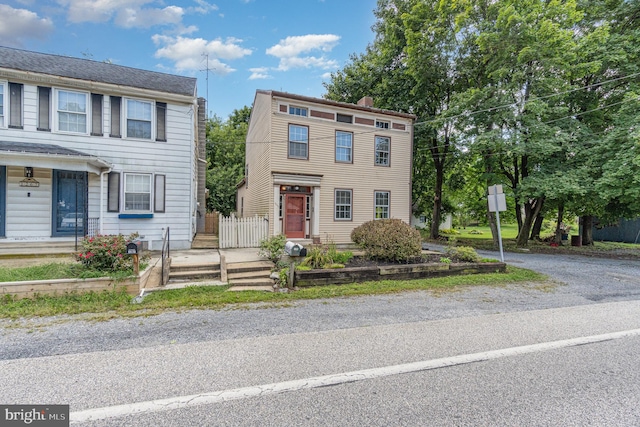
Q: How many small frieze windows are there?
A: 3